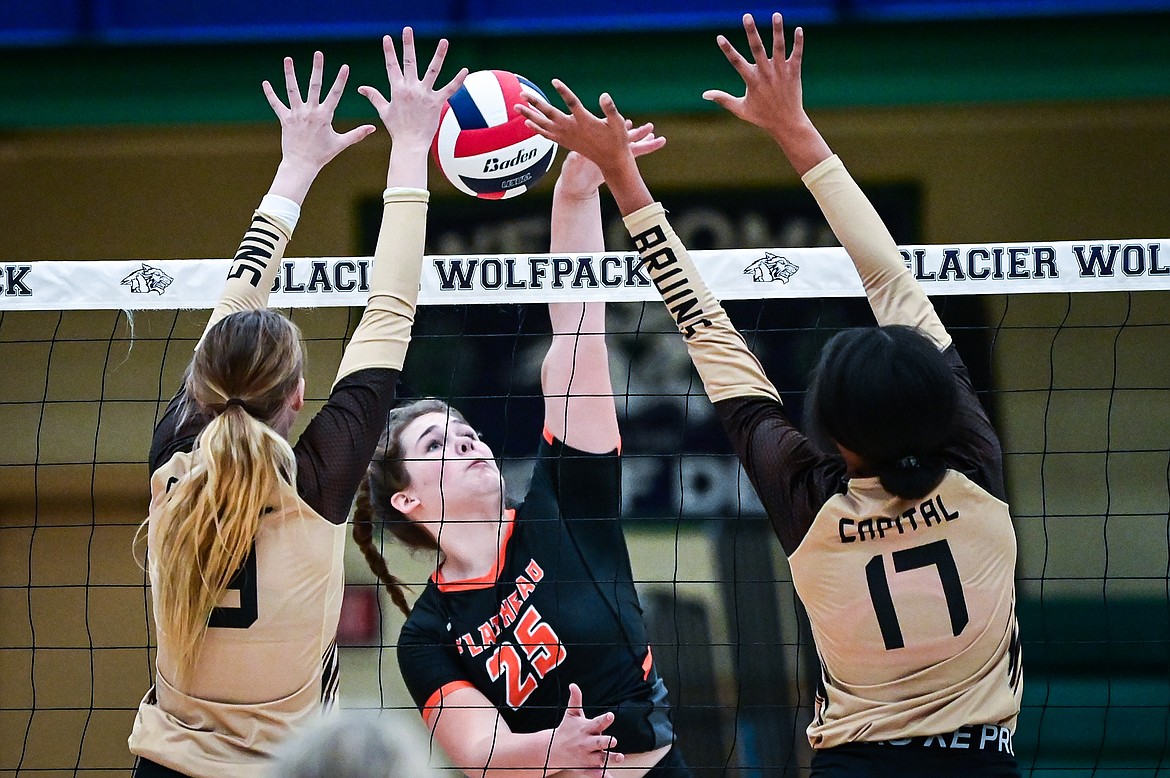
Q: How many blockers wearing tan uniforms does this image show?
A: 2